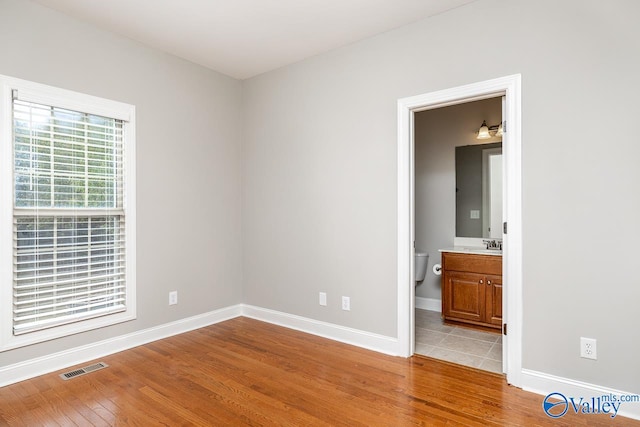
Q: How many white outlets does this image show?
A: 4